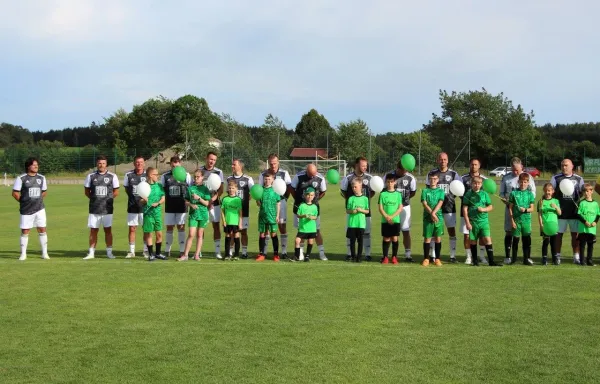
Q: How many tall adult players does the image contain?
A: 14